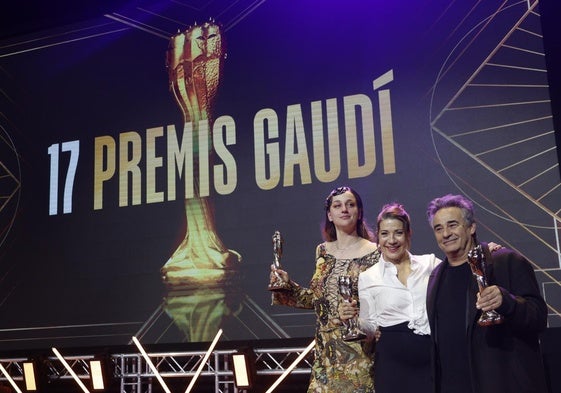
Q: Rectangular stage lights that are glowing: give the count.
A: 3